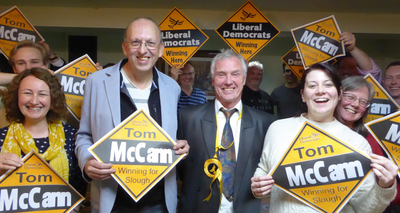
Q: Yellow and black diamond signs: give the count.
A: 11